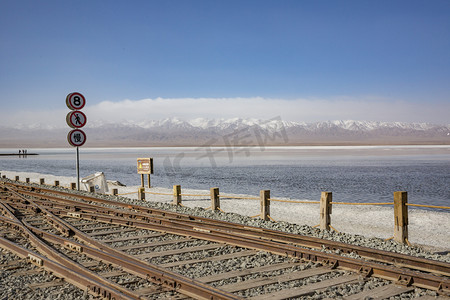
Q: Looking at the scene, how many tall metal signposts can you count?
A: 1